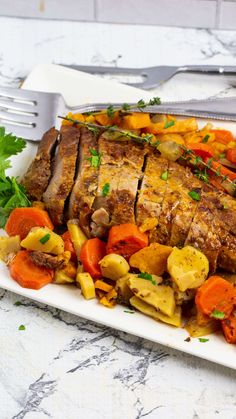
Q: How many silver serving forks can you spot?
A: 2